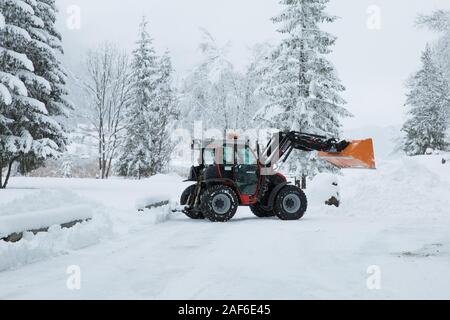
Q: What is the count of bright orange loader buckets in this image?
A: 1